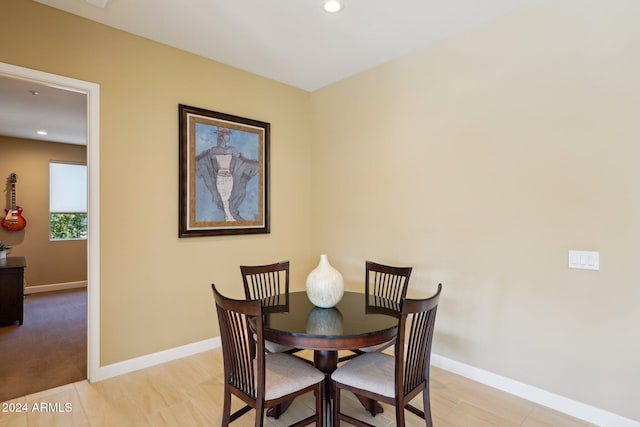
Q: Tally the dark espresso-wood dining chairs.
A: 4